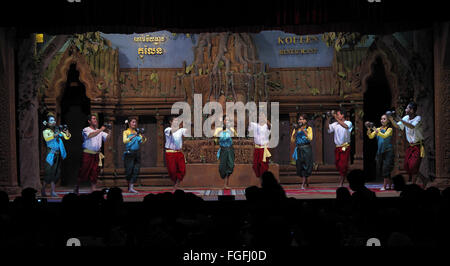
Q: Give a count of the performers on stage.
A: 10